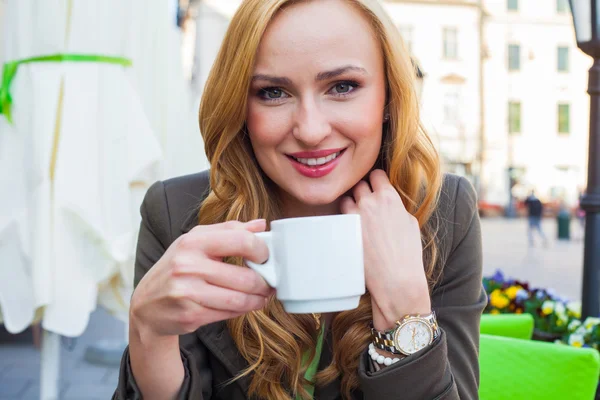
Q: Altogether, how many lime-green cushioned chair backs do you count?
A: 2